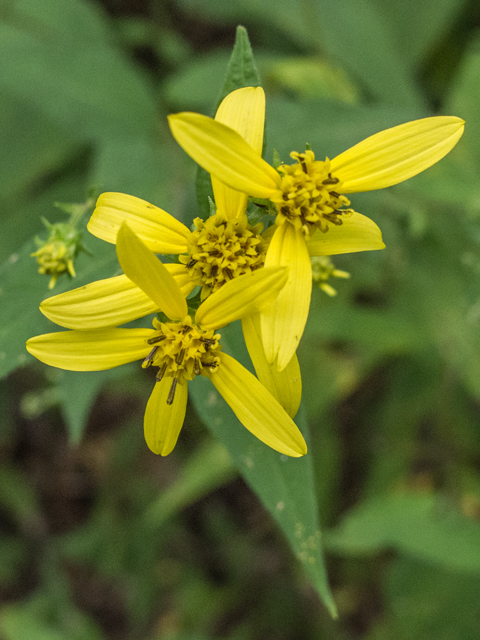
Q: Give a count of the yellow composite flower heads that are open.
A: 3